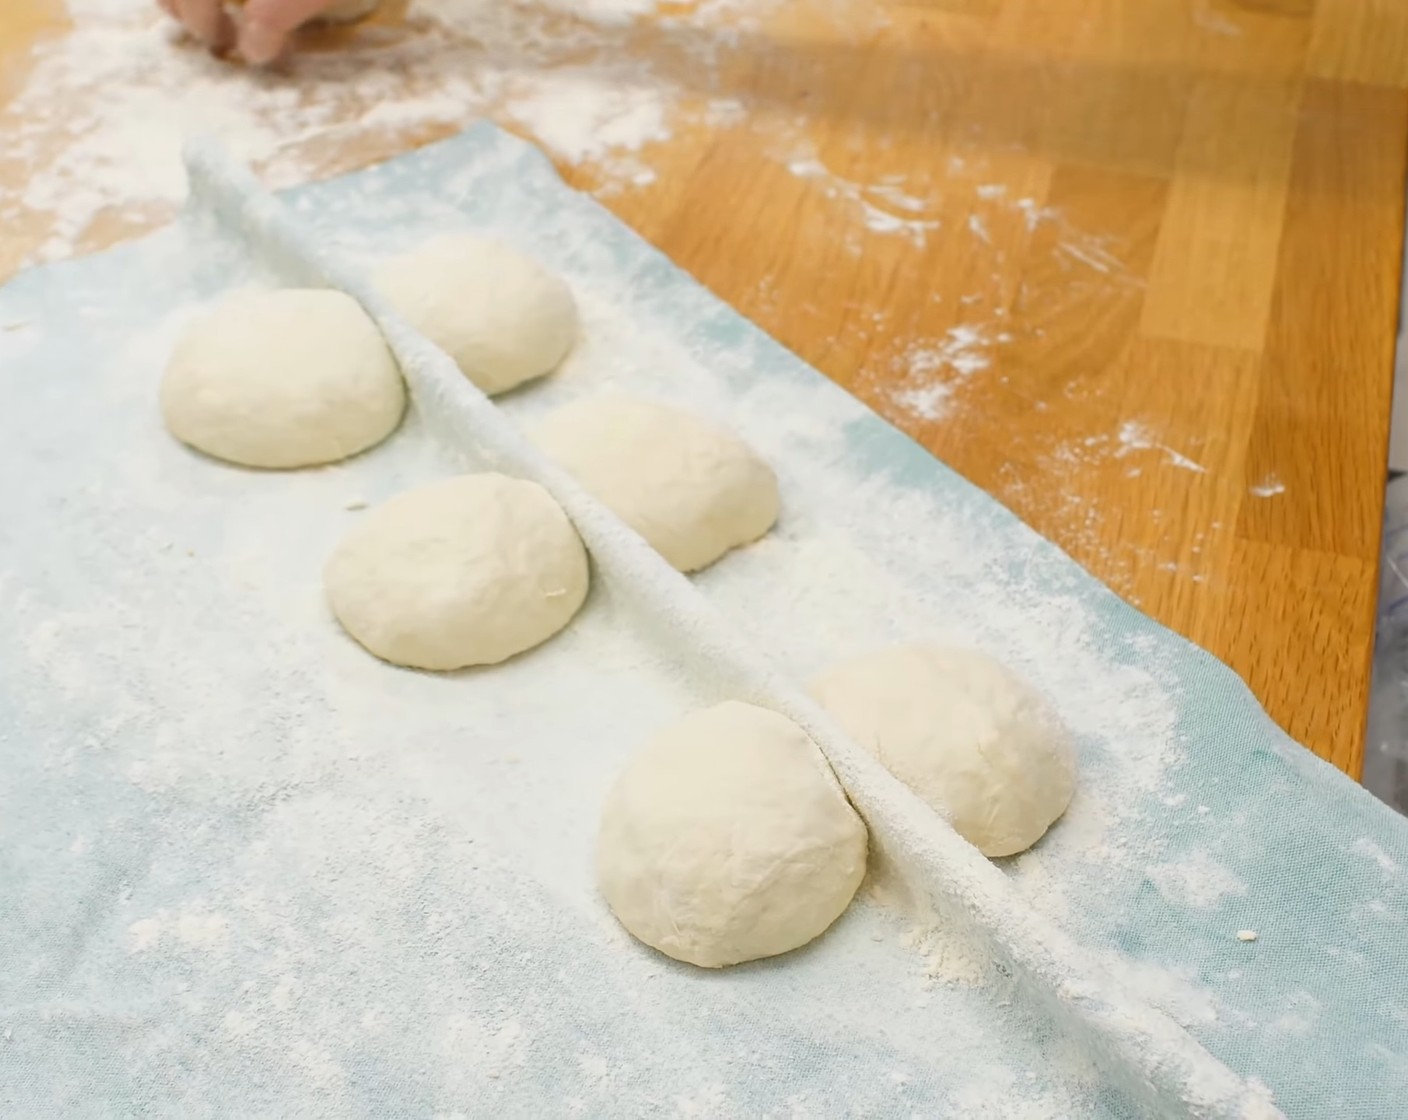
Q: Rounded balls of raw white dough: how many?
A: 6